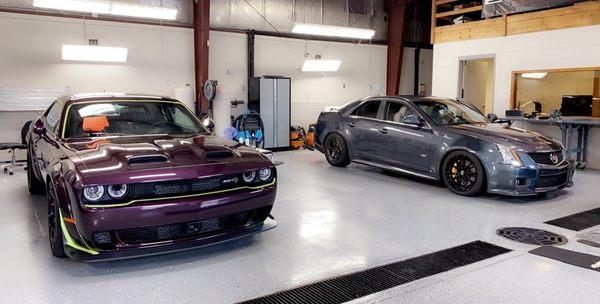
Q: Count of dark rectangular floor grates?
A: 2